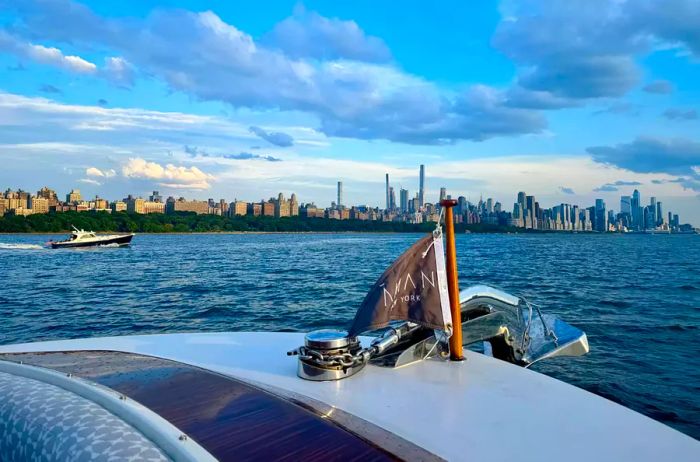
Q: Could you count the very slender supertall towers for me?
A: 3